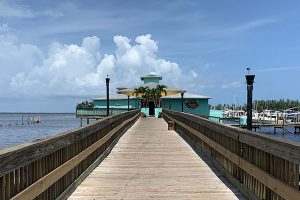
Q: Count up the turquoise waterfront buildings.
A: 1